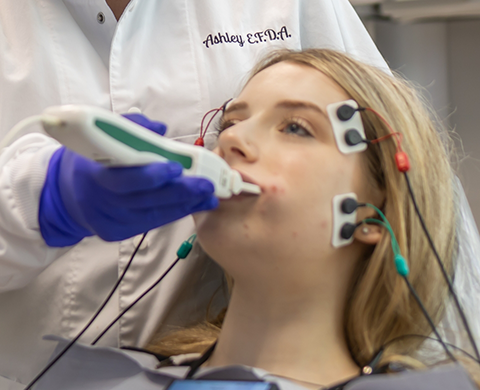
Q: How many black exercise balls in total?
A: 0